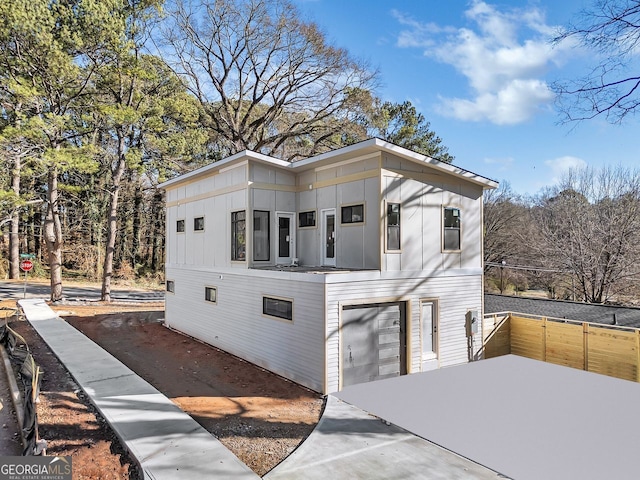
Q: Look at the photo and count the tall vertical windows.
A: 4